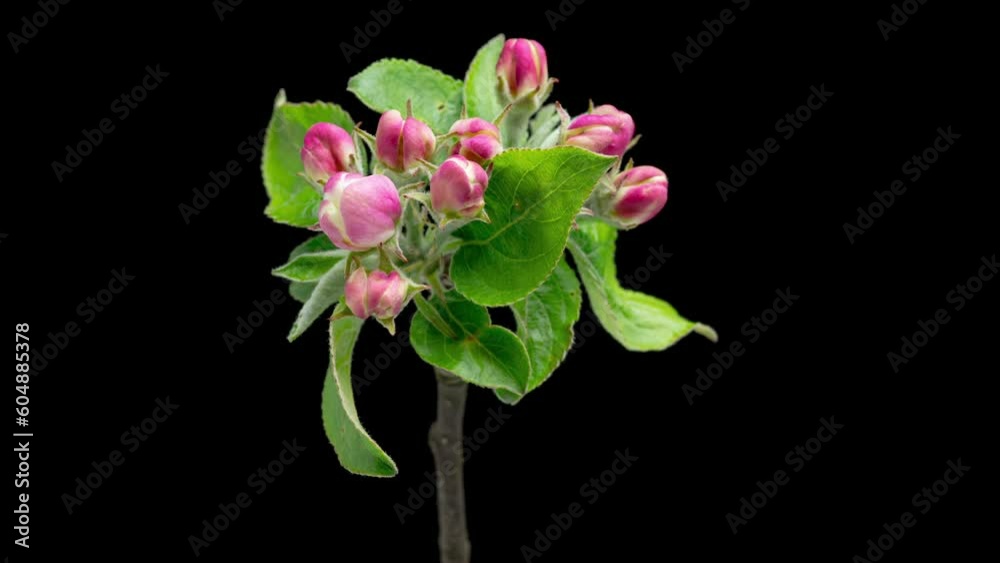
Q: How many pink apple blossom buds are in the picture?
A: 9